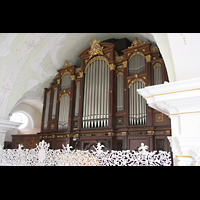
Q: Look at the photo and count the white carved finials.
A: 5